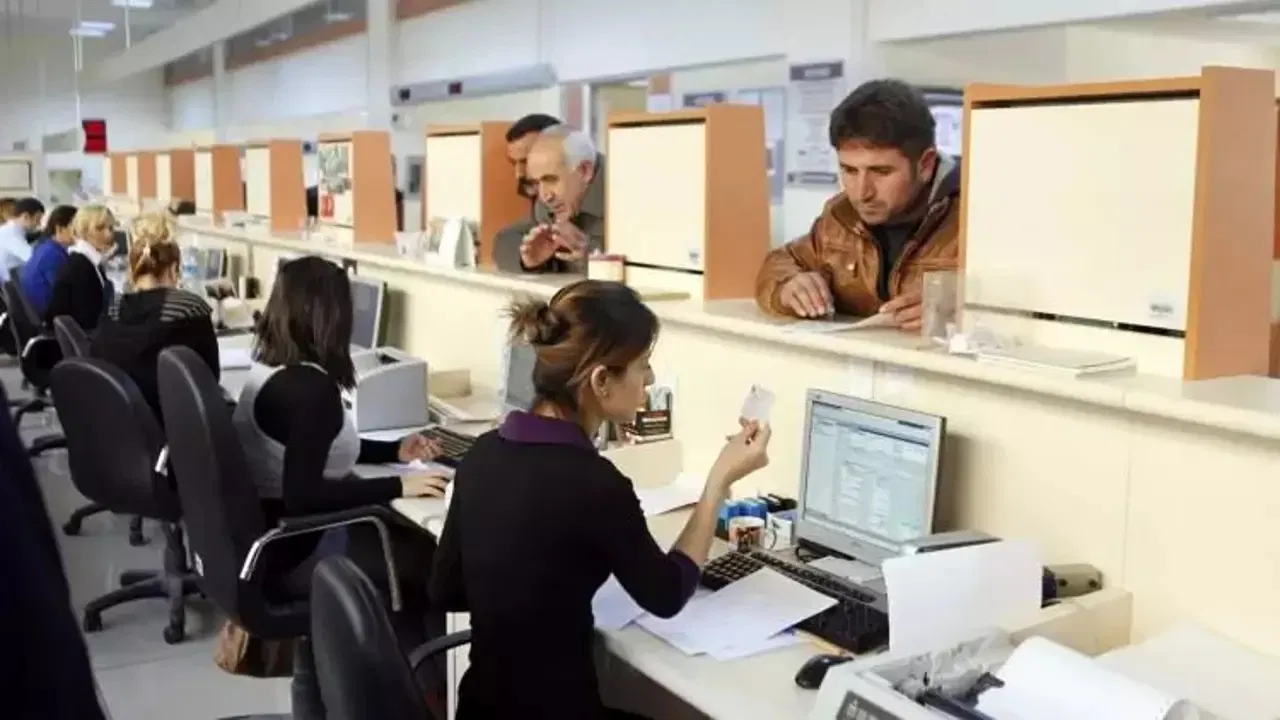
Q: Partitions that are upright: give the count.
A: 9